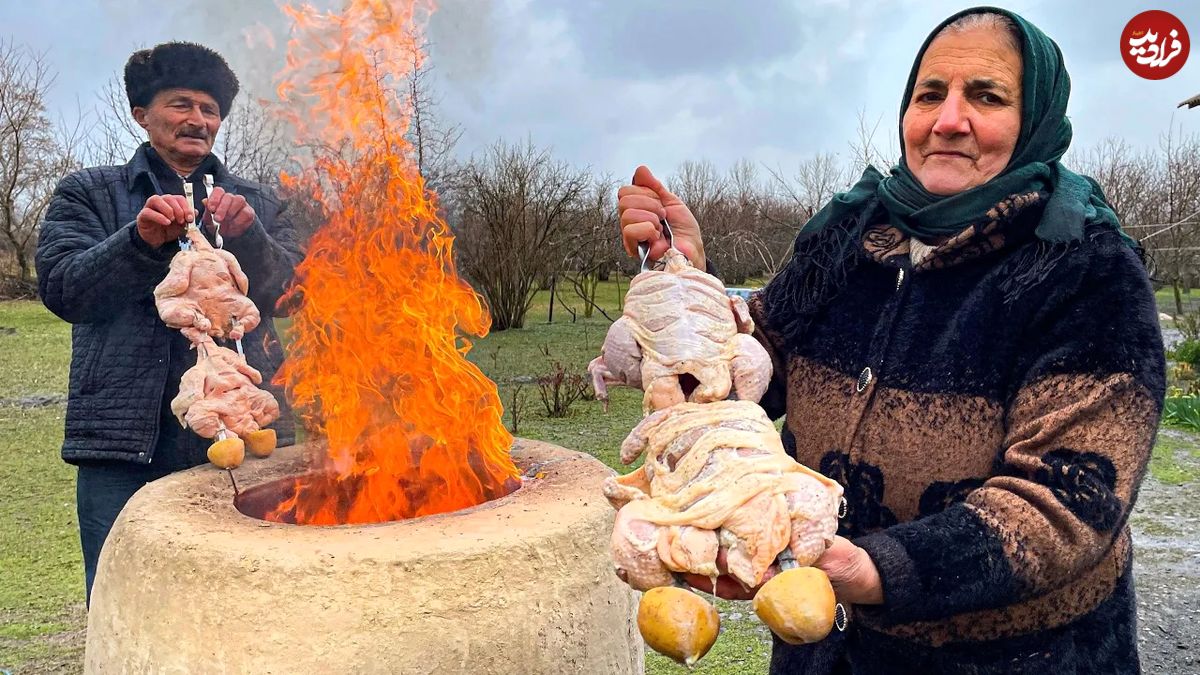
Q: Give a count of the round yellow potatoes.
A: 4